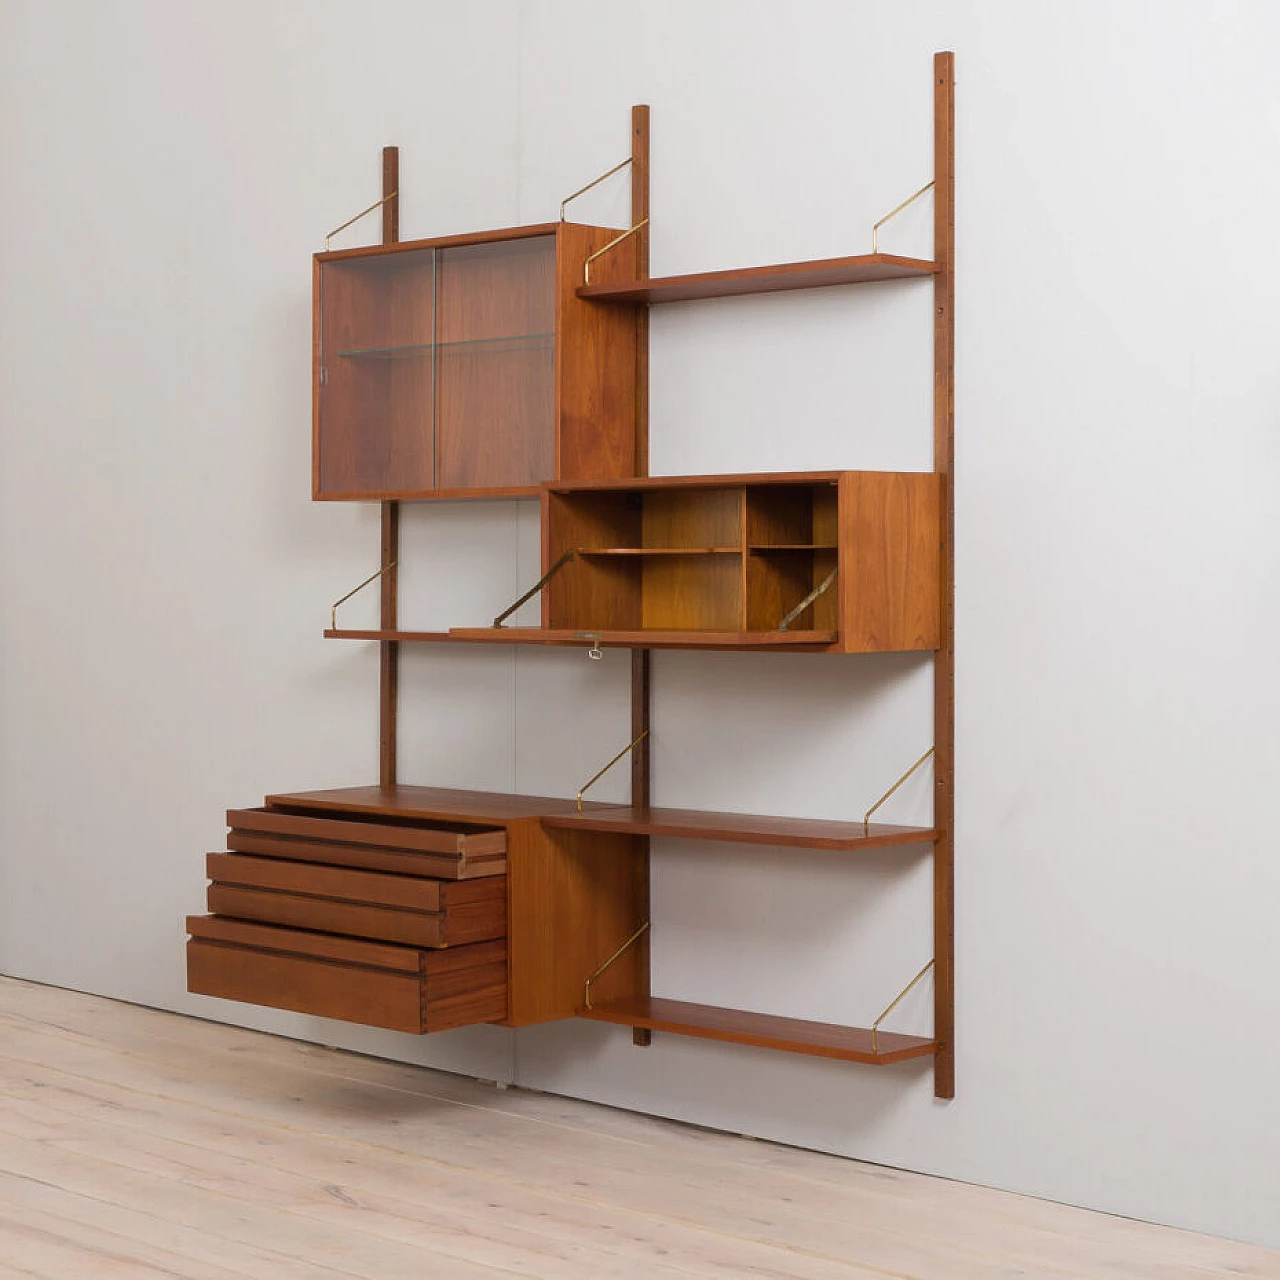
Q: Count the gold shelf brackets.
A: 9